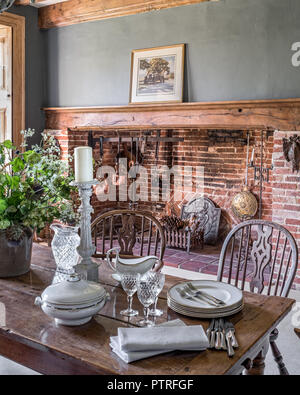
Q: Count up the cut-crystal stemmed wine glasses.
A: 3